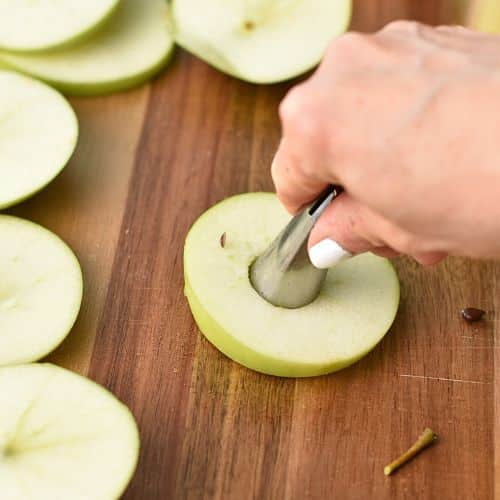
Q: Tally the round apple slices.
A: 7